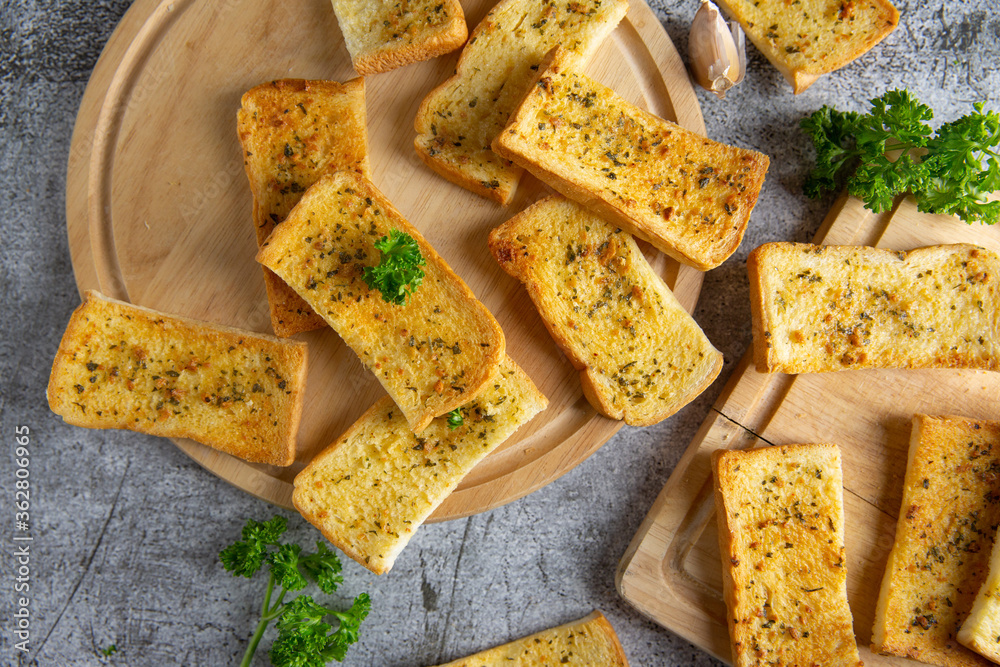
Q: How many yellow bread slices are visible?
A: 14